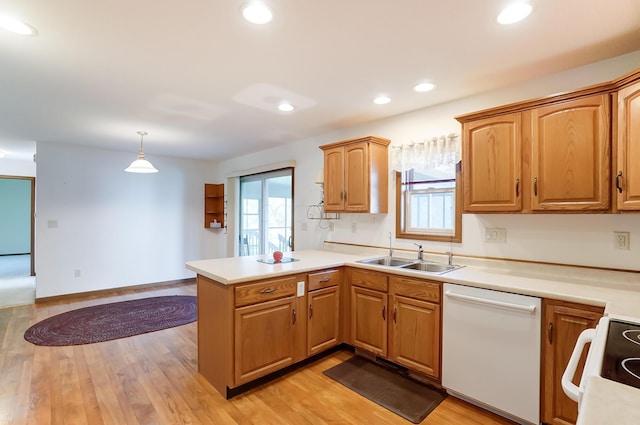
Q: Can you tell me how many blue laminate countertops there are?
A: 0